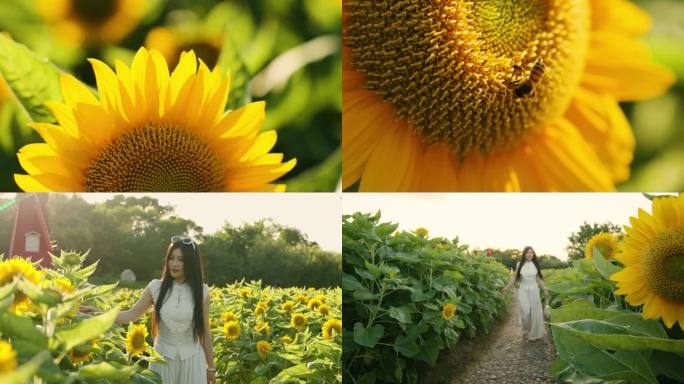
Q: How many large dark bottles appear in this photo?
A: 0